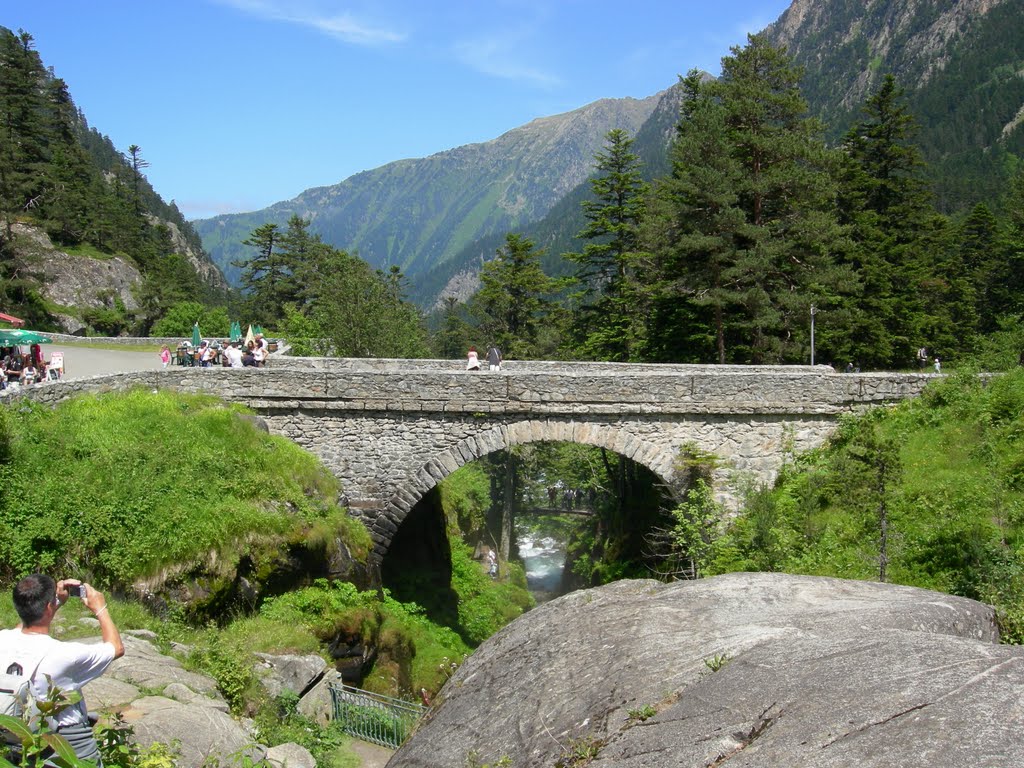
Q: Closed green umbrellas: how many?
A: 5